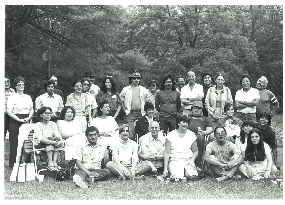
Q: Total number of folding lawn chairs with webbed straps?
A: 1